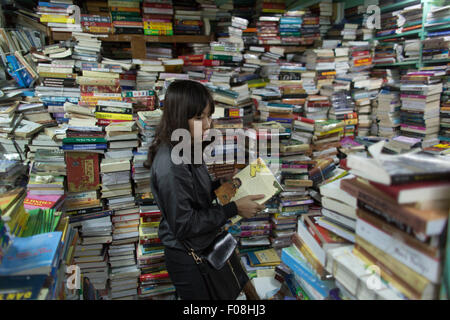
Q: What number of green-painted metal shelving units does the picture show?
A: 1